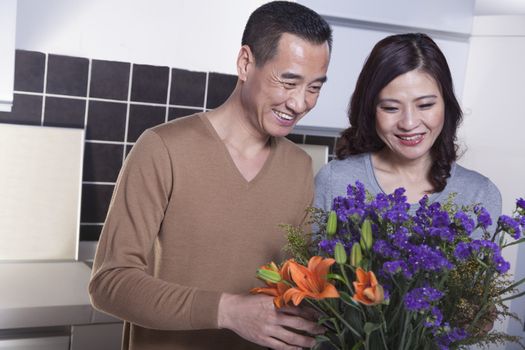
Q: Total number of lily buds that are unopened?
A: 5